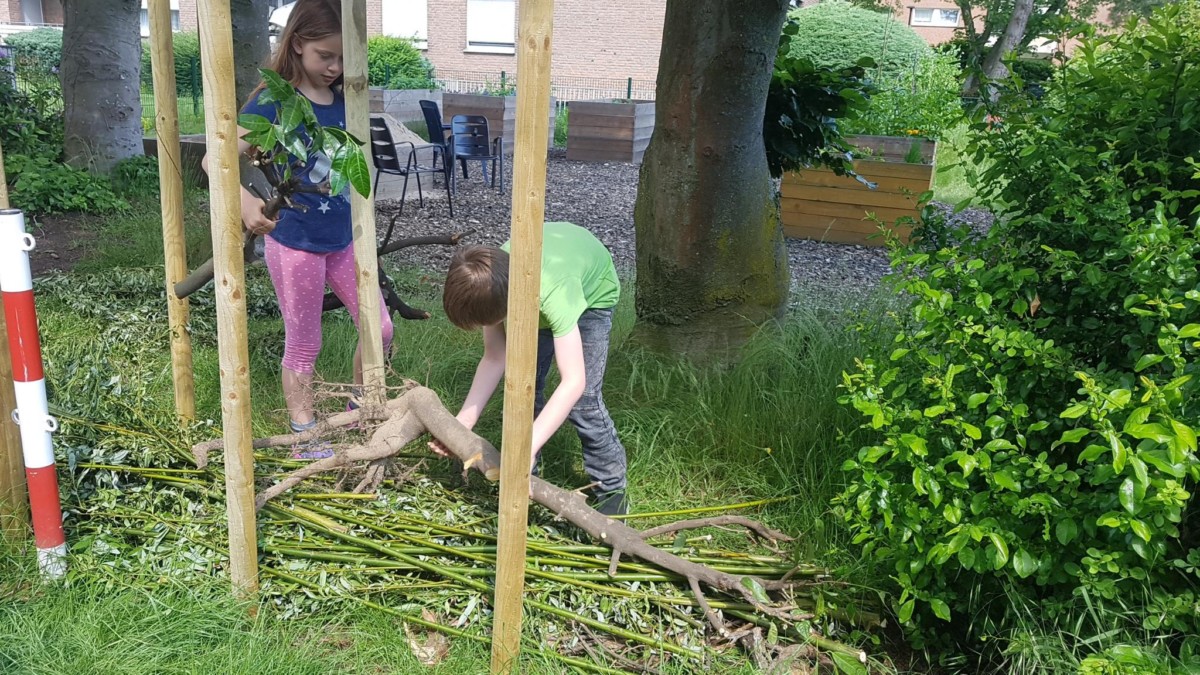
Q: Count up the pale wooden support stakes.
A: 5